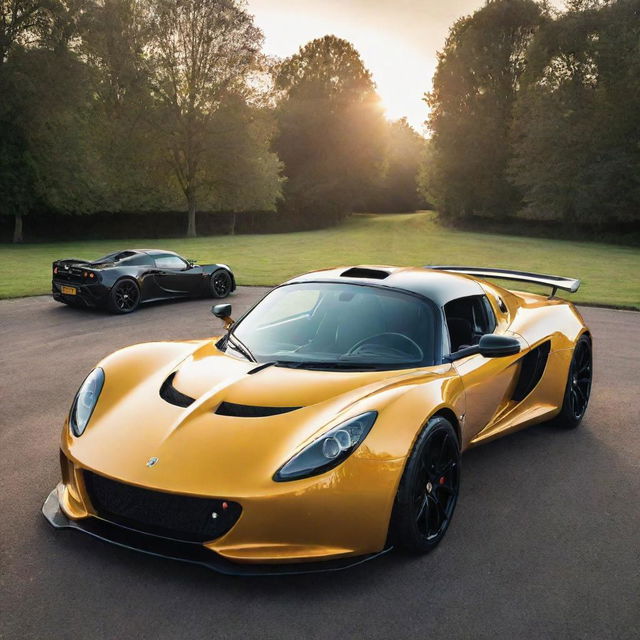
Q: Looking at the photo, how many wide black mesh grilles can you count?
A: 1